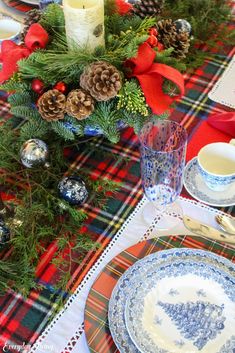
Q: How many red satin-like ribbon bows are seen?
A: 2